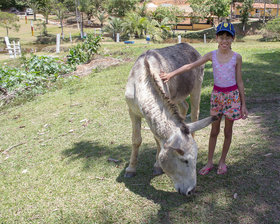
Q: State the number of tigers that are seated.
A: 0